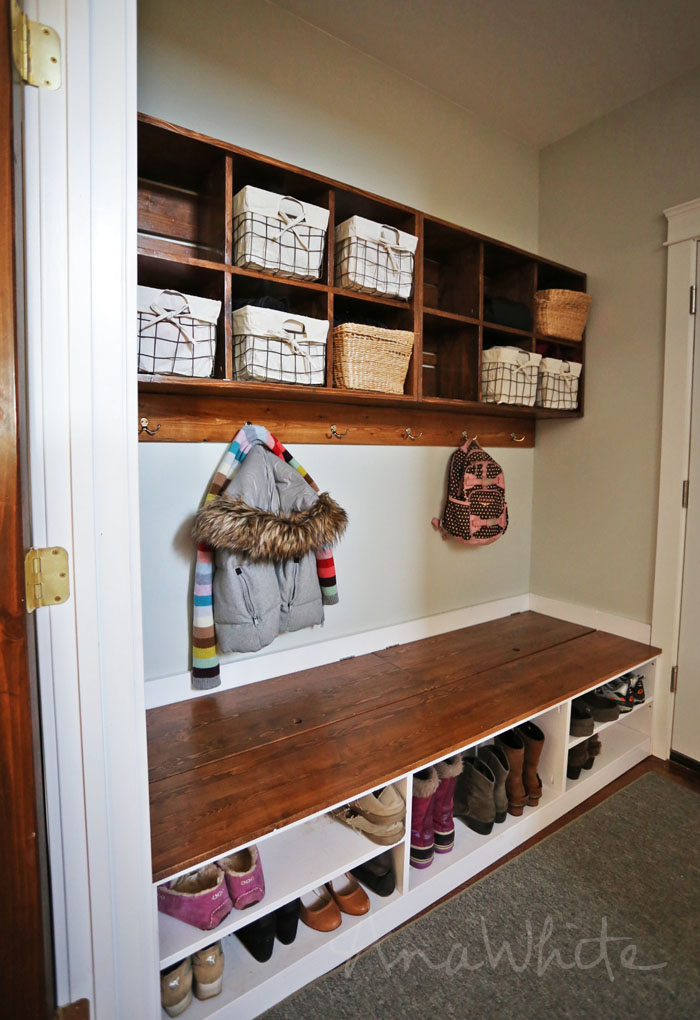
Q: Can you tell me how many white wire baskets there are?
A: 6